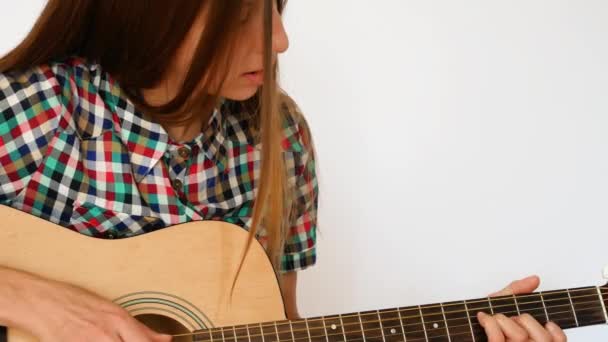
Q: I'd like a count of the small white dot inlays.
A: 3